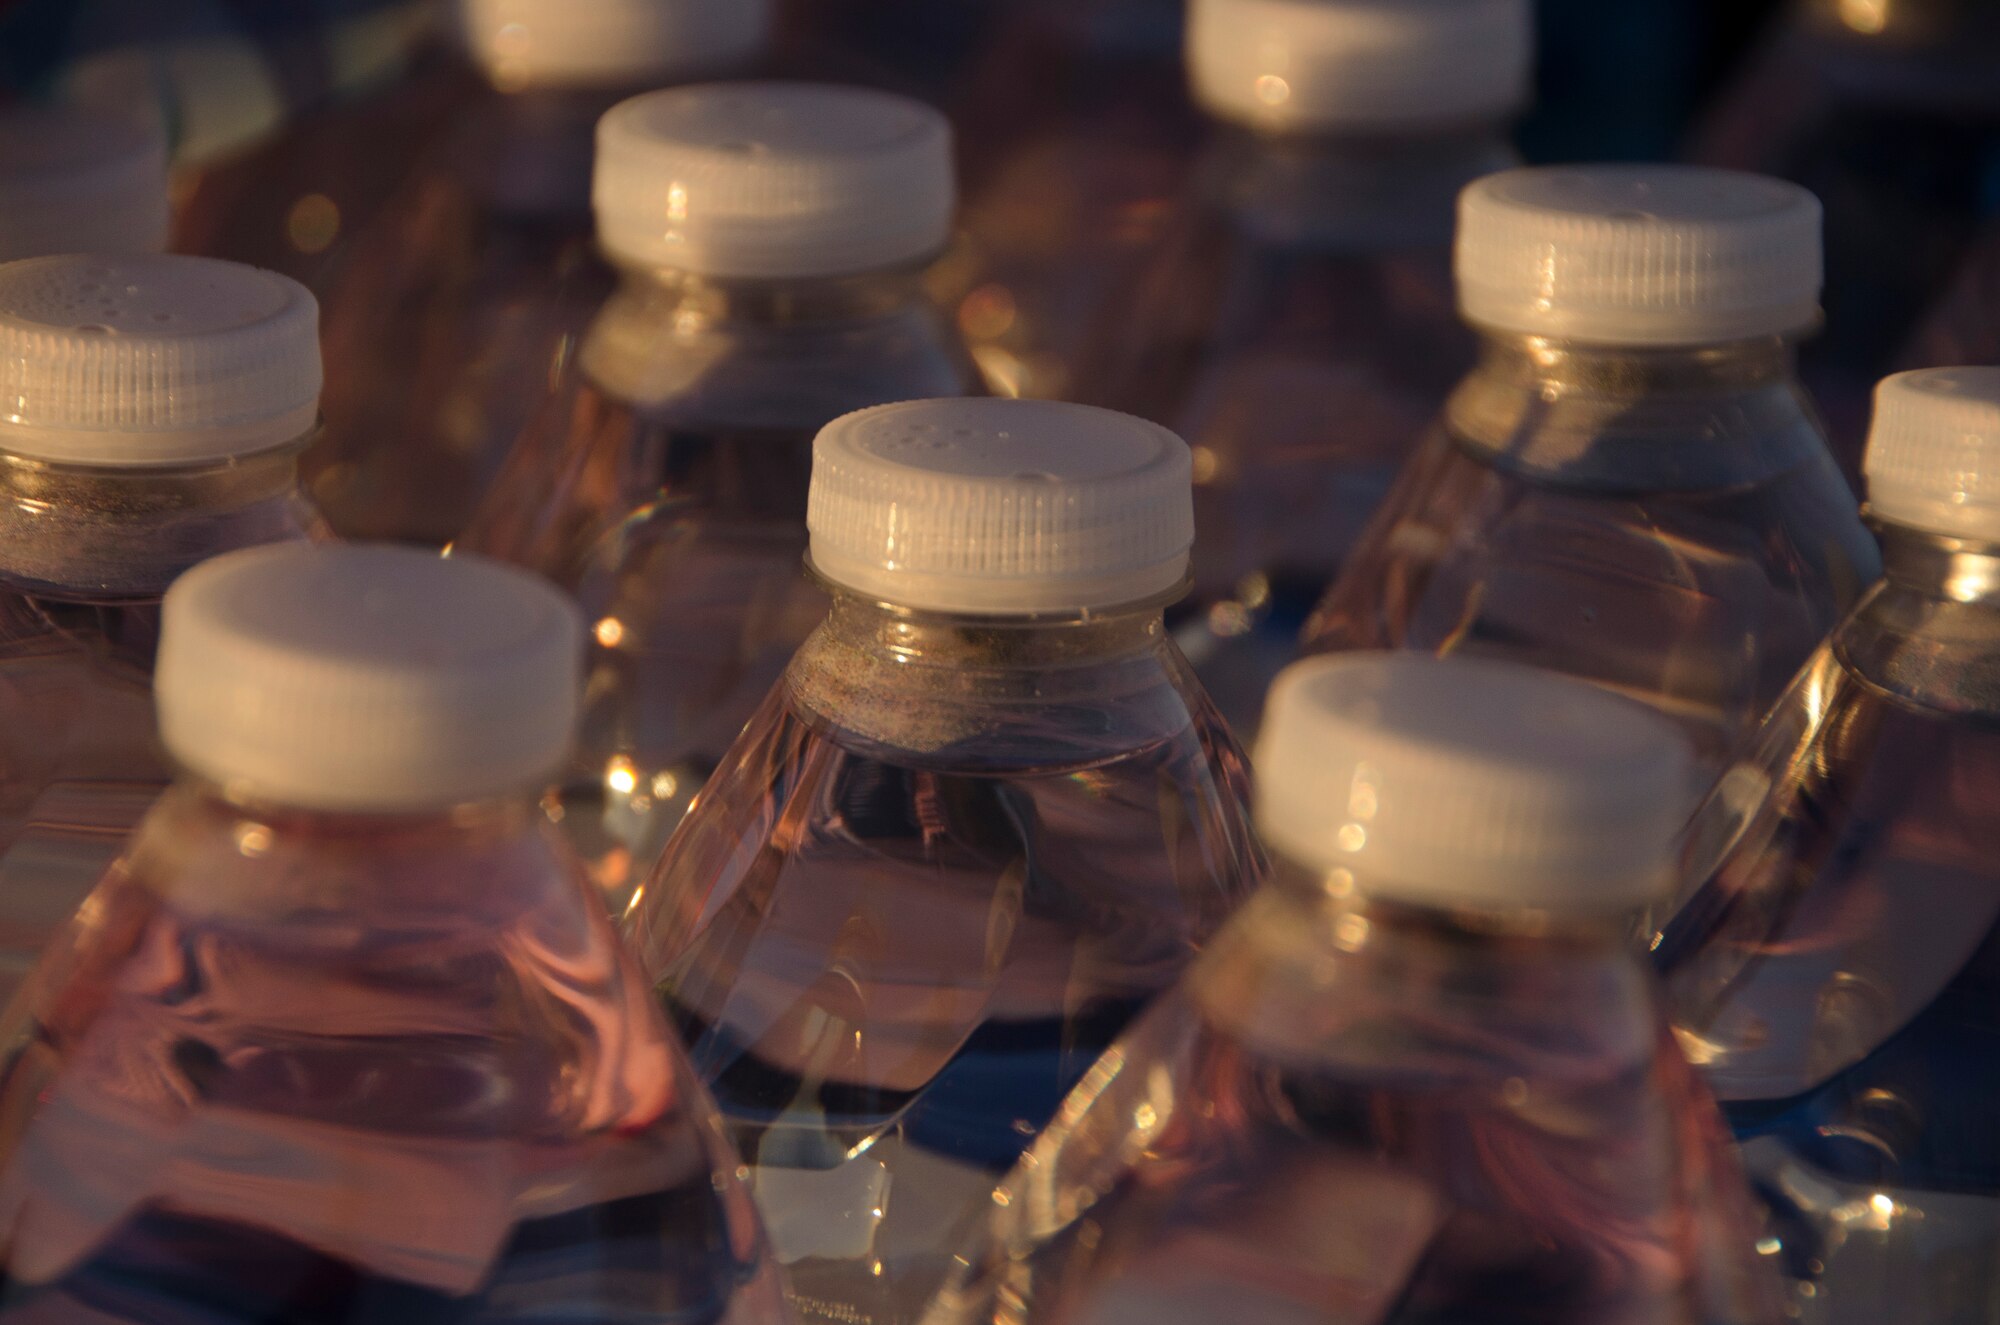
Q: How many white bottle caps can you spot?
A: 10